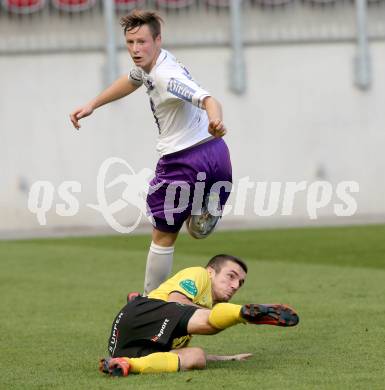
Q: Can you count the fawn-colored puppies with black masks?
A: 0